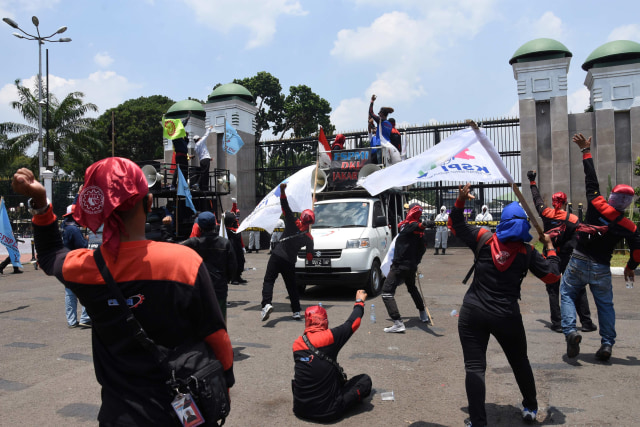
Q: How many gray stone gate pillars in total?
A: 4